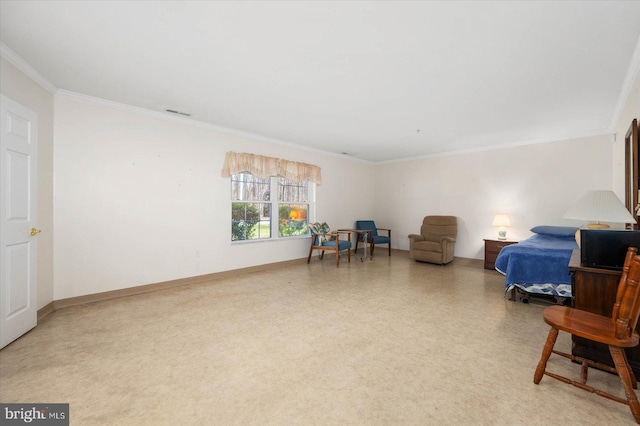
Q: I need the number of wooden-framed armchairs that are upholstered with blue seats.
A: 2